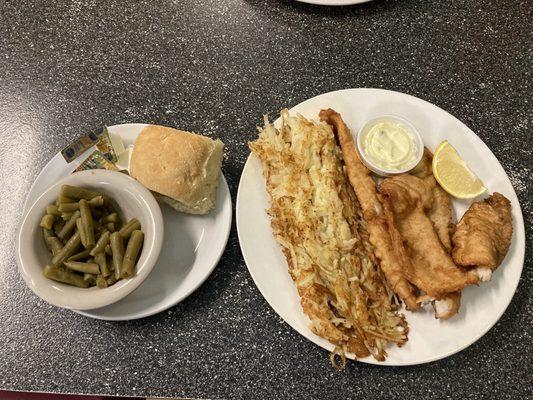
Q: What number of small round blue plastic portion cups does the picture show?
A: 0